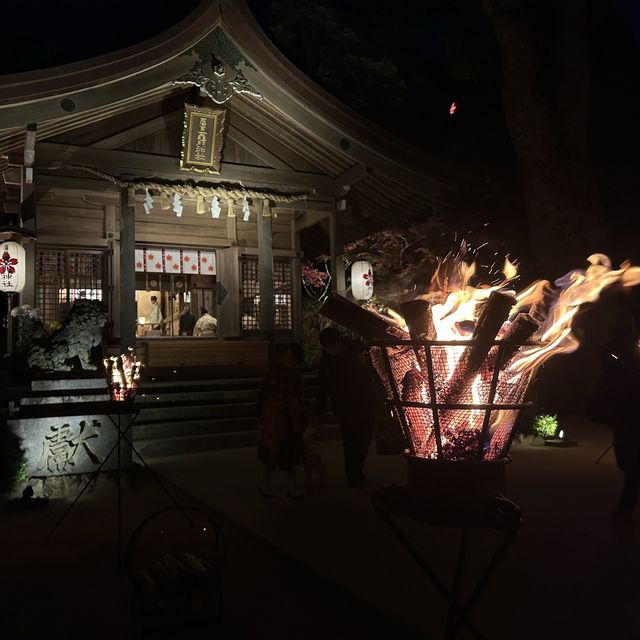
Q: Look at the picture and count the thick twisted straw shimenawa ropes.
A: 1